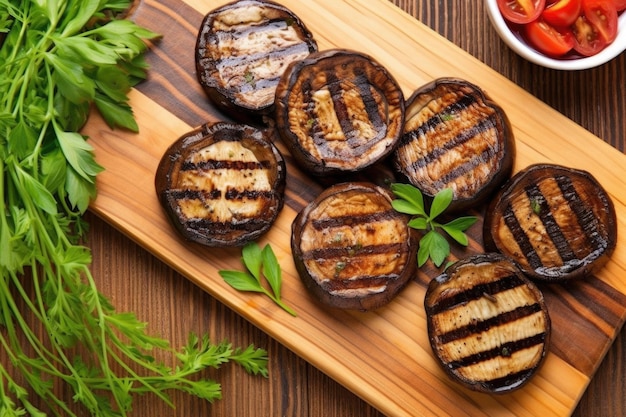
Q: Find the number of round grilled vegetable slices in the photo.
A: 7